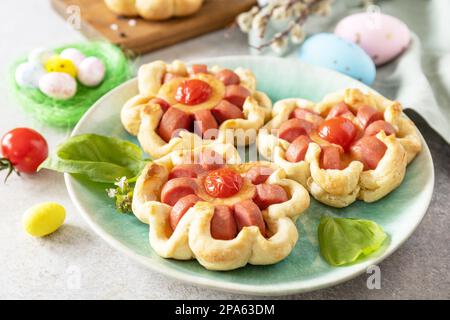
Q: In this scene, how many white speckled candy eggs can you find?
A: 5